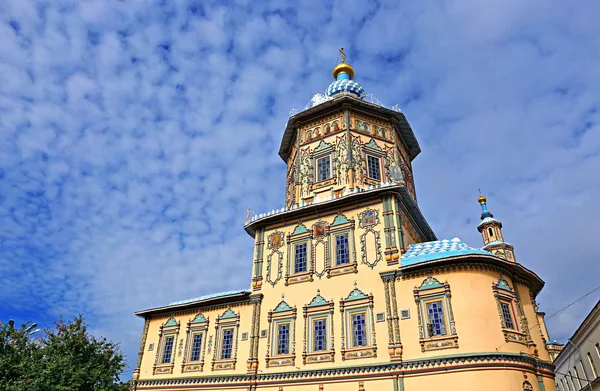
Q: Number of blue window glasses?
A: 12